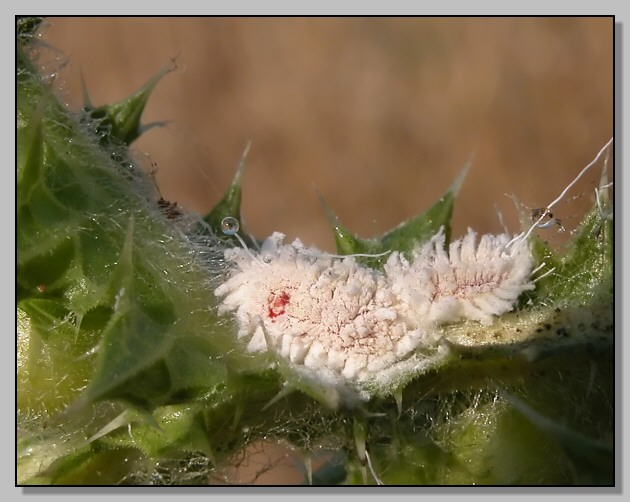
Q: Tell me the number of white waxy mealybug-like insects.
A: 2